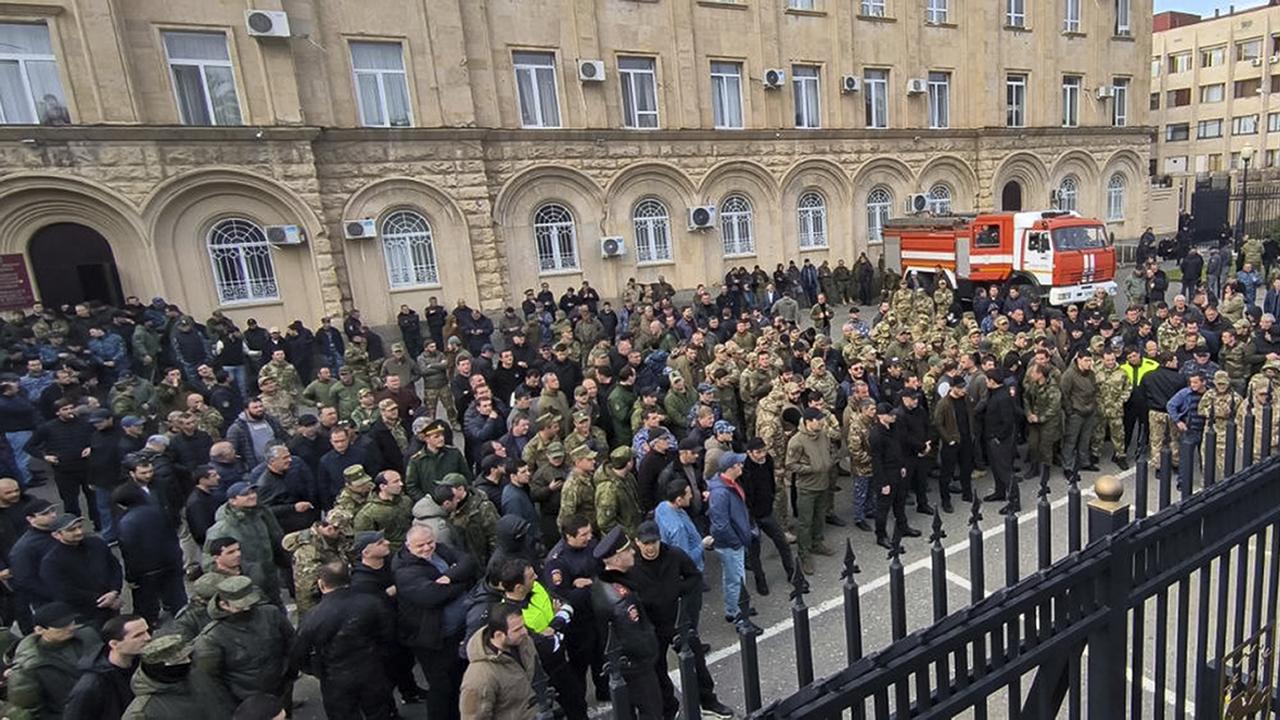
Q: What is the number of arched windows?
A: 10